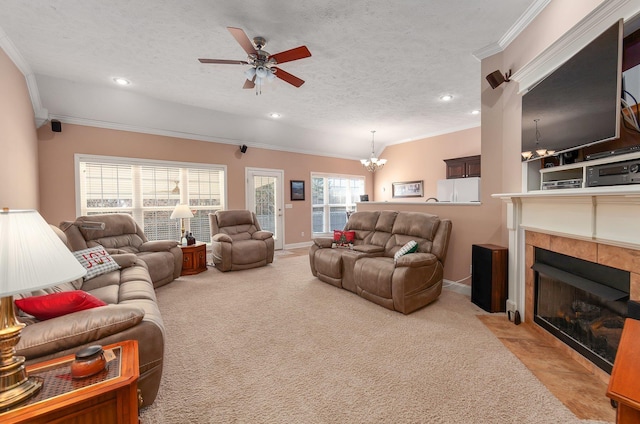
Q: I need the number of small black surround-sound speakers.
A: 3